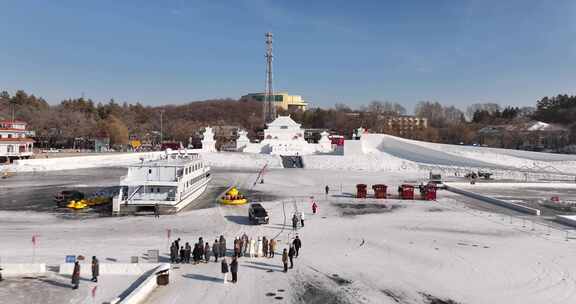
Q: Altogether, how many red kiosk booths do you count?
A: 4